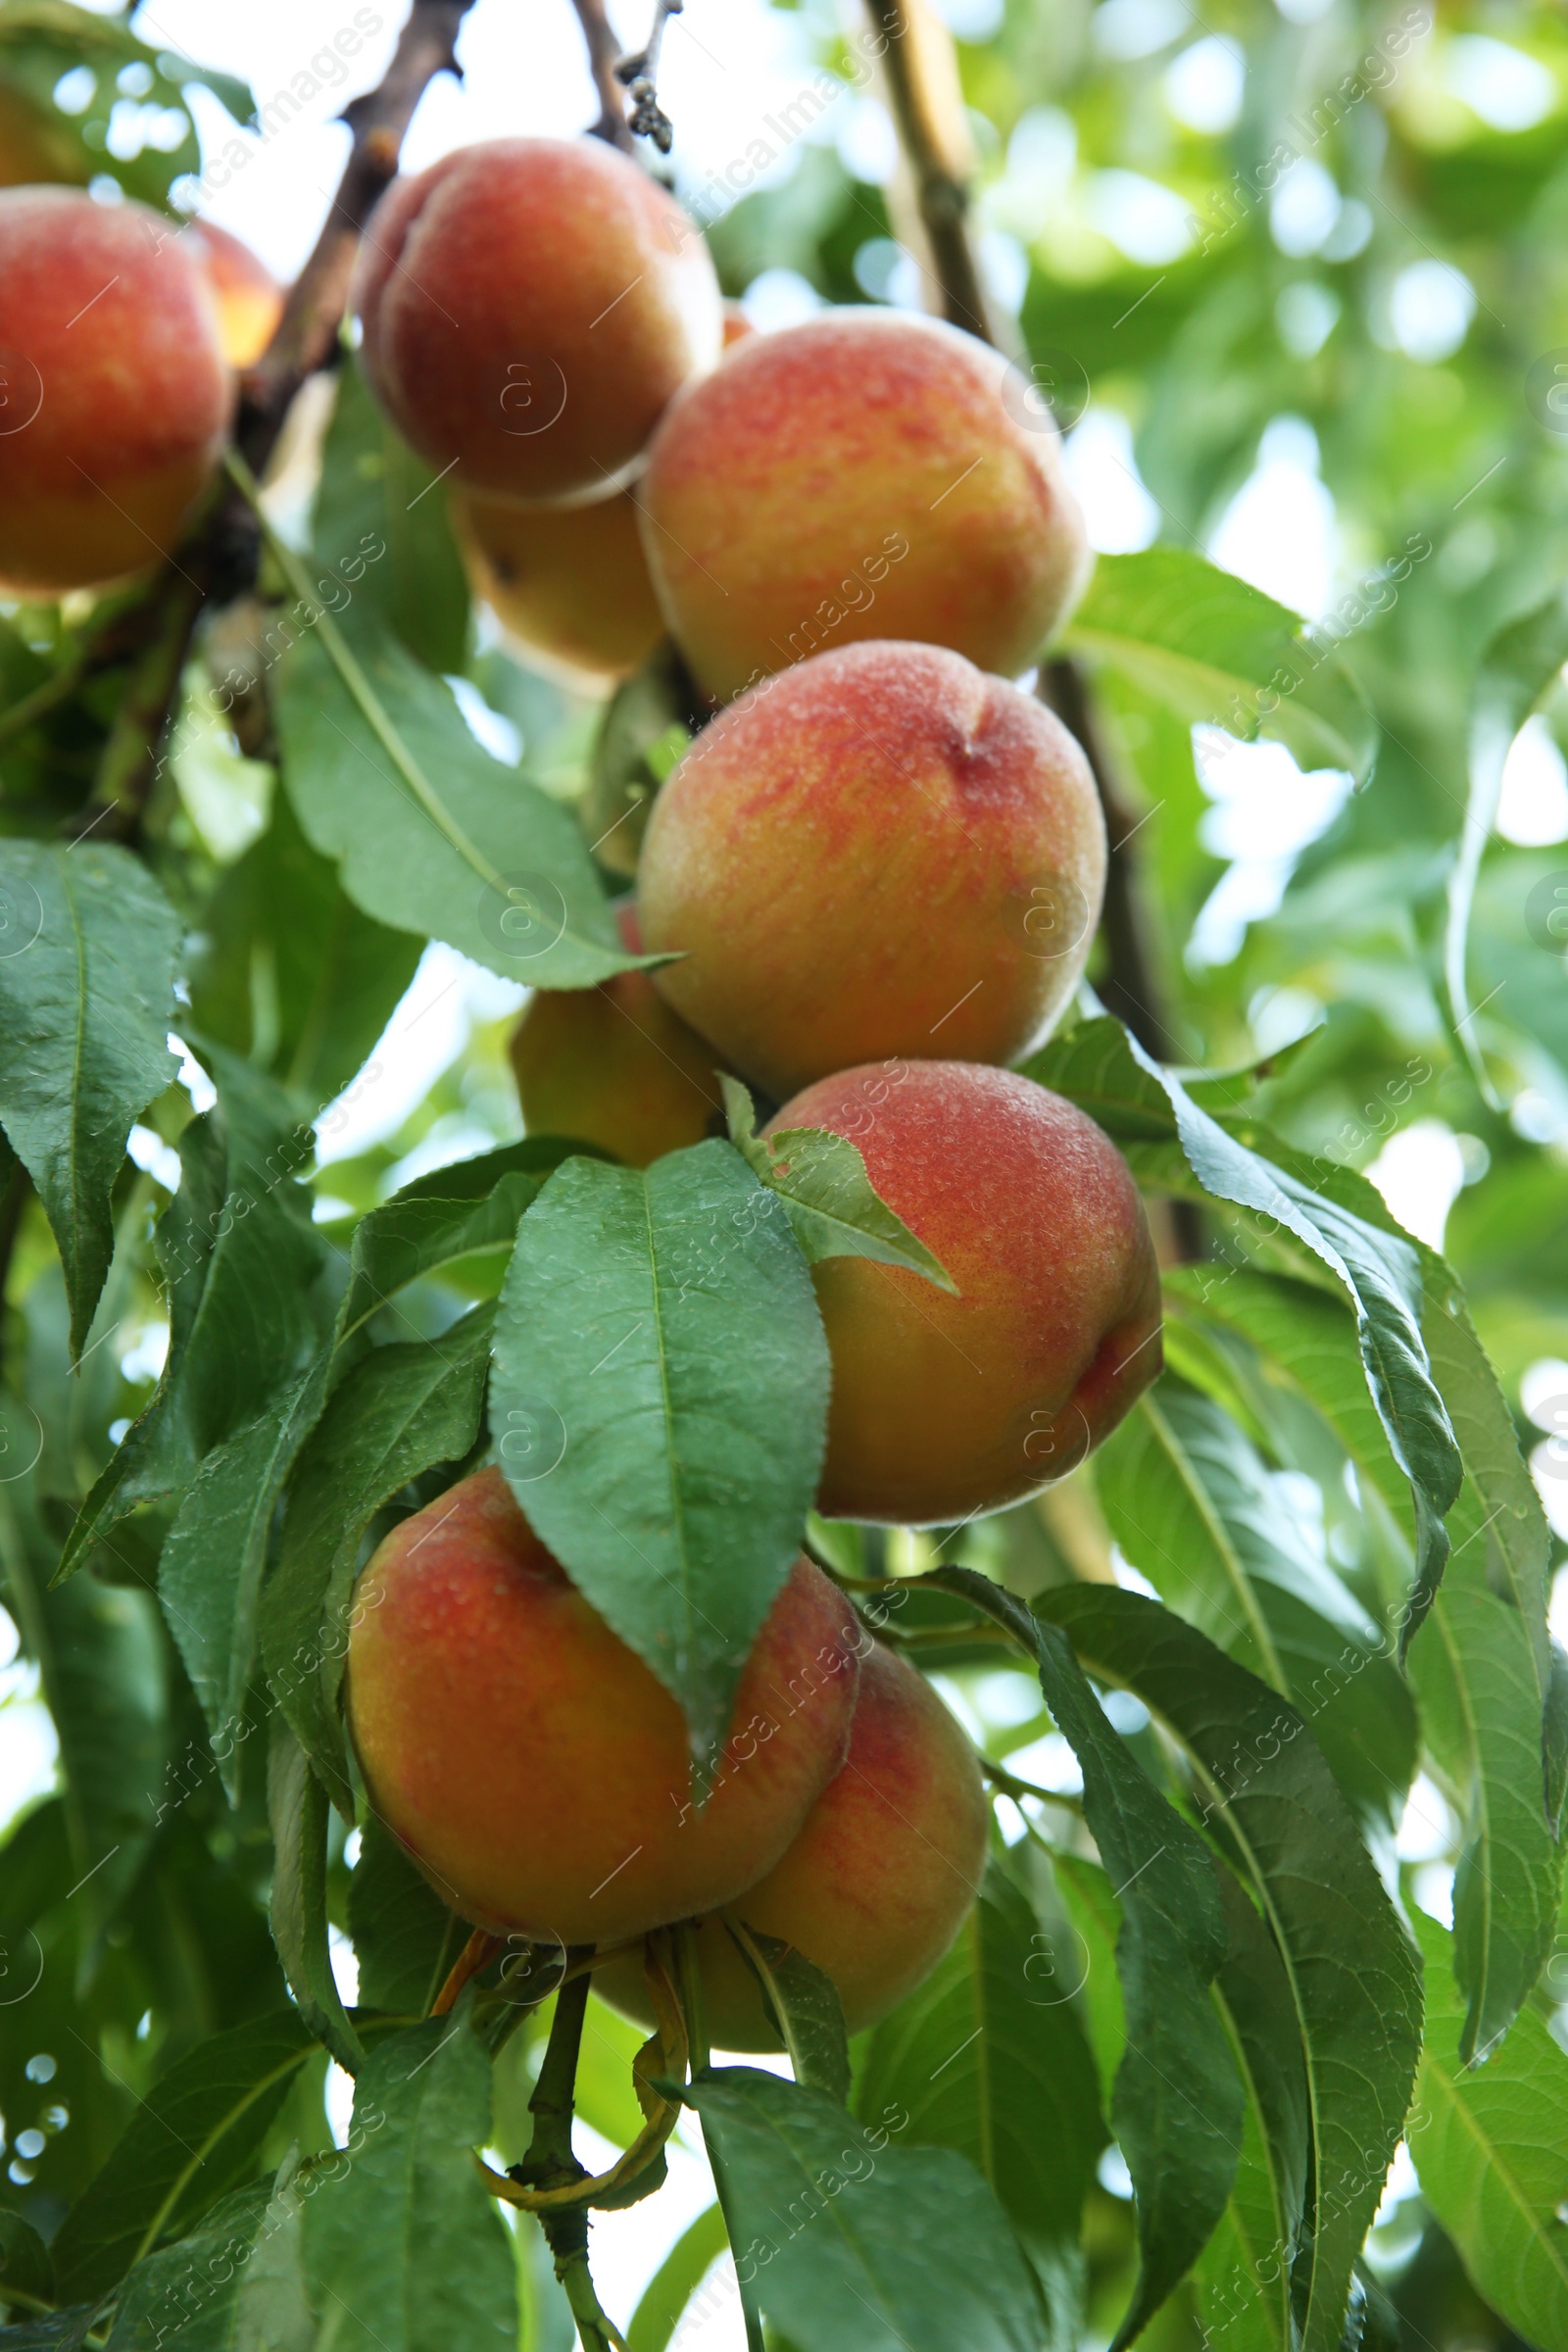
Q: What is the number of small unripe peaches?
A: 0